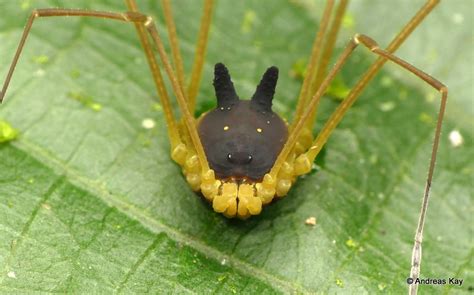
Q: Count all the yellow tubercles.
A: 2